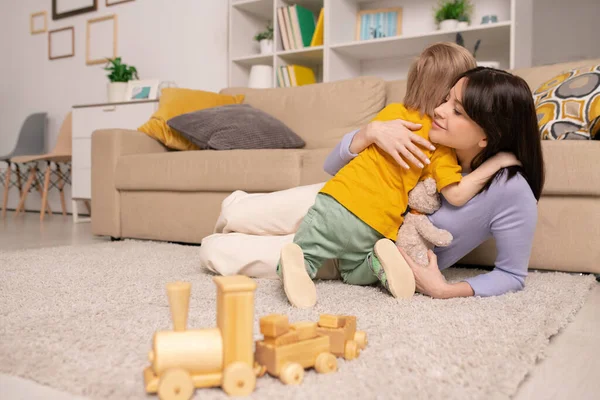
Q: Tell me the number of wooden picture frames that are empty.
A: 5